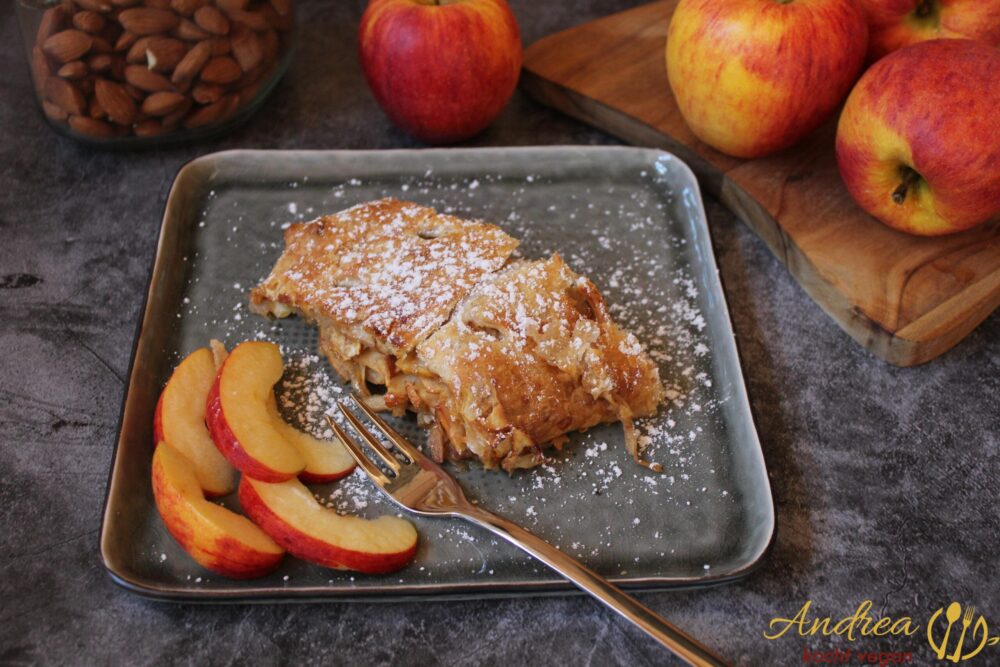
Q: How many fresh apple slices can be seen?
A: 5